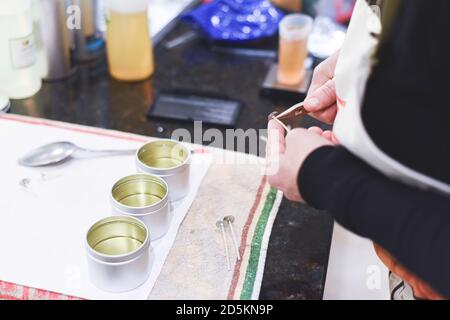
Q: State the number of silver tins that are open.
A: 3